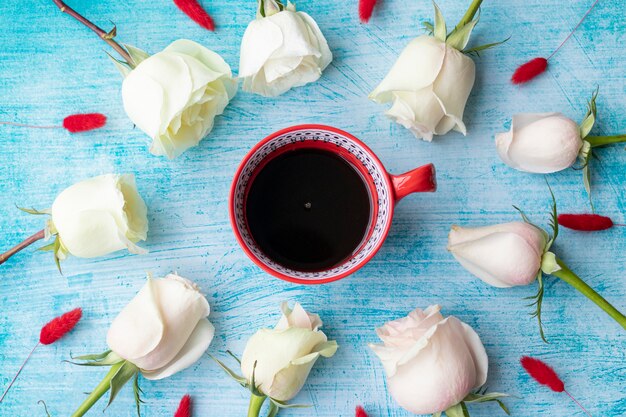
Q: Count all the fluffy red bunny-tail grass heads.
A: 9